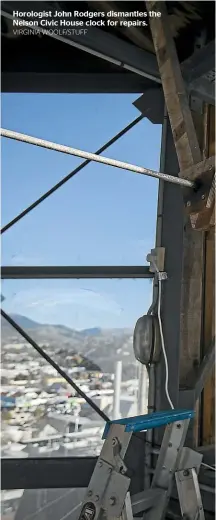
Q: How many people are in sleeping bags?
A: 0